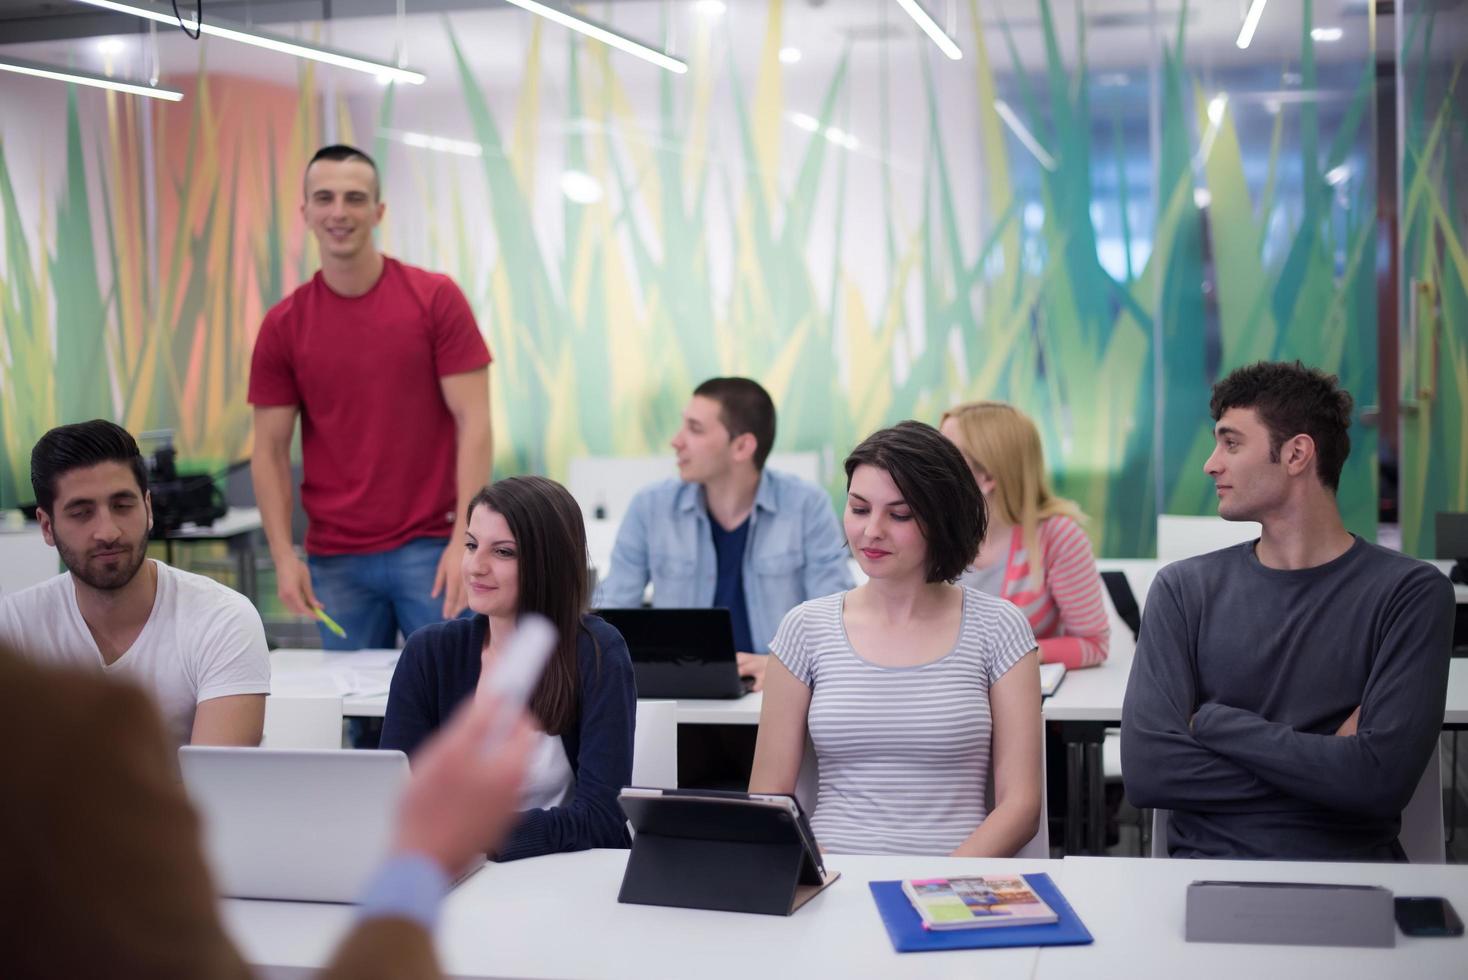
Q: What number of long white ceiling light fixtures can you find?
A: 5